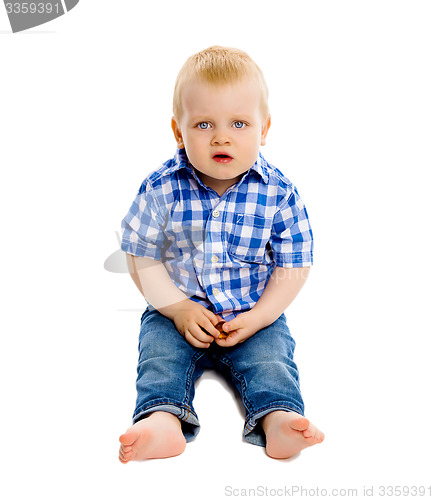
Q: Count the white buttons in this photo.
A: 3